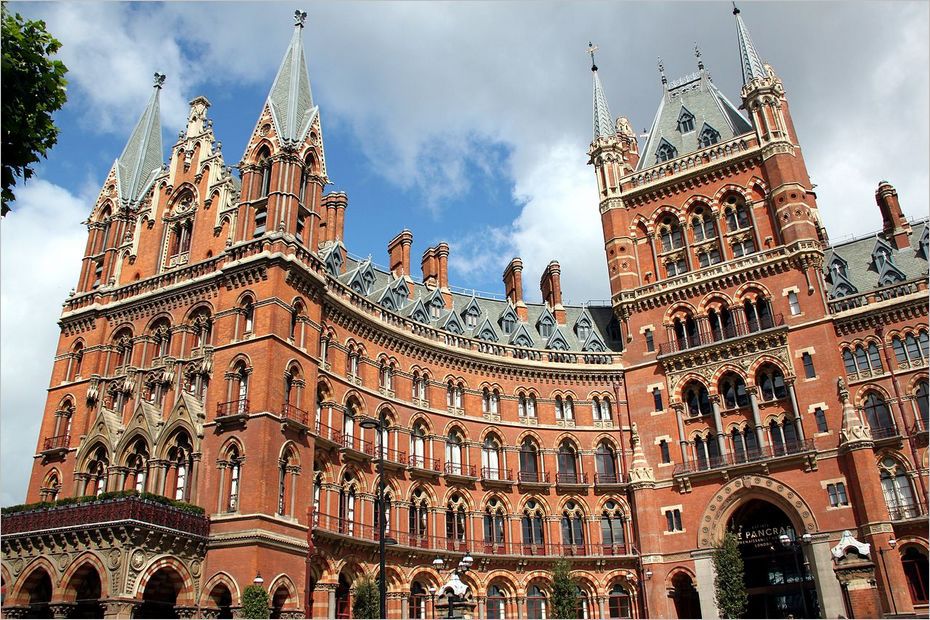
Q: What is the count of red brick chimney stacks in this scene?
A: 6